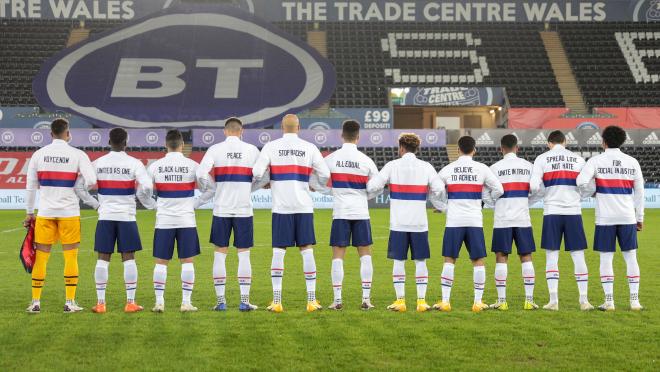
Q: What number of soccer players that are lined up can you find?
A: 11